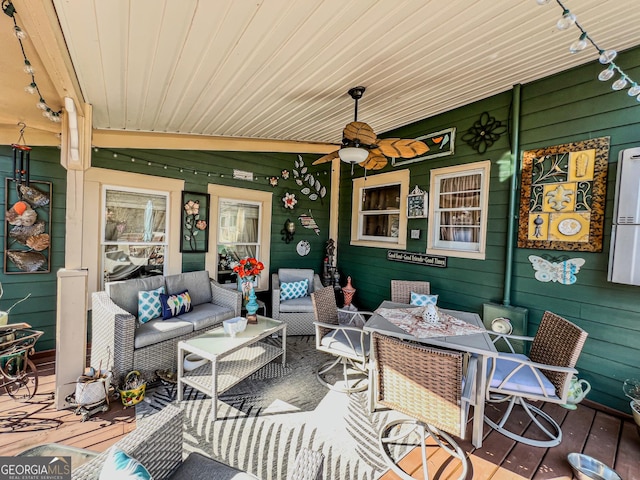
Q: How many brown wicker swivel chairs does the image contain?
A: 4